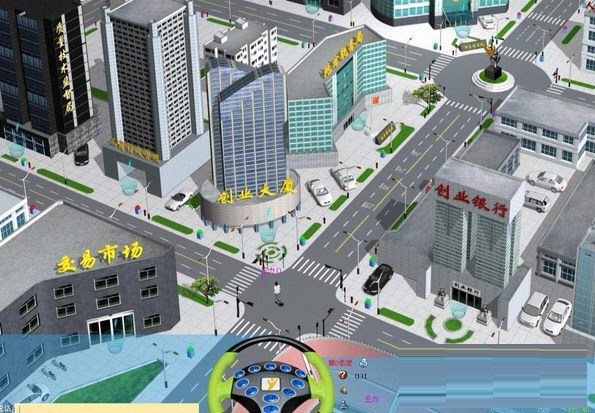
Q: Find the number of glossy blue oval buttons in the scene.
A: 11